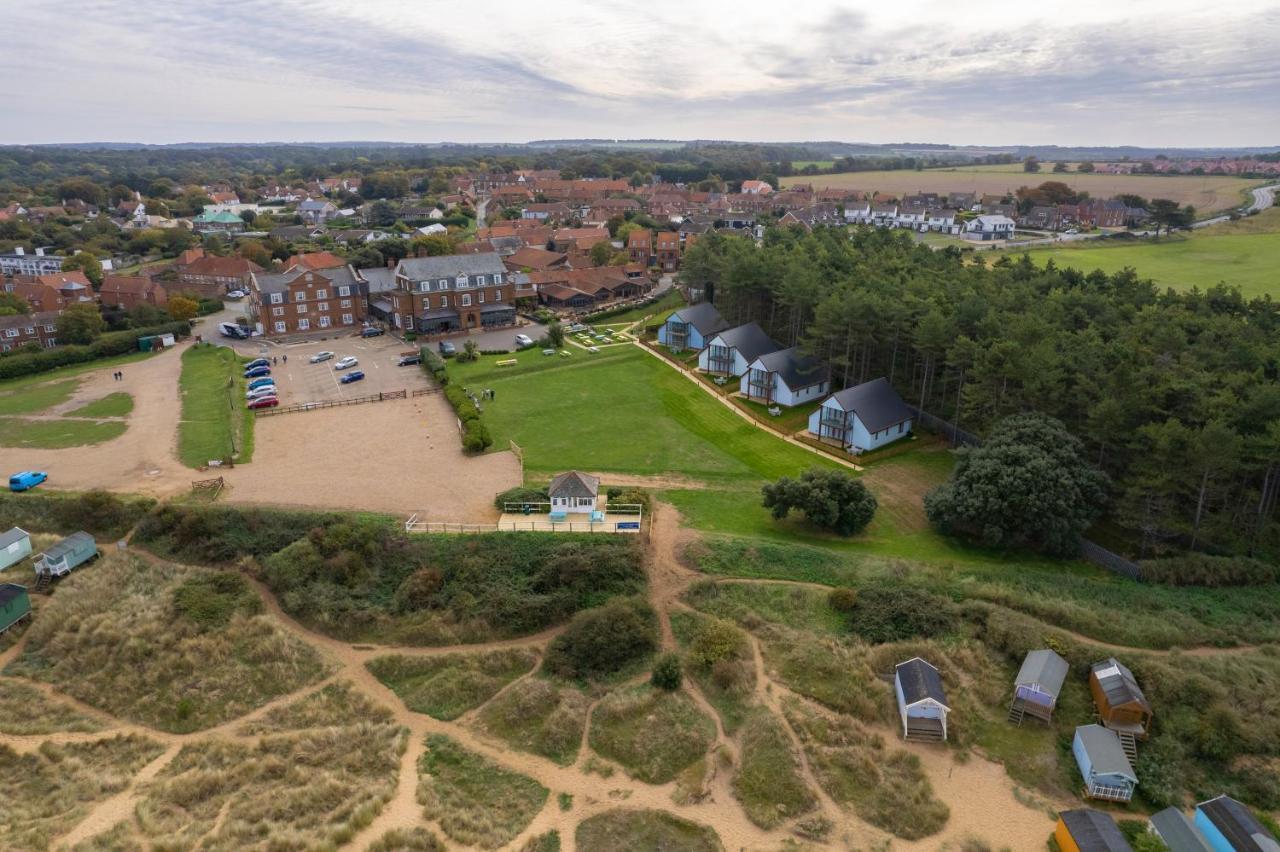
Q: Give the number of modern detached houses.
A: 4